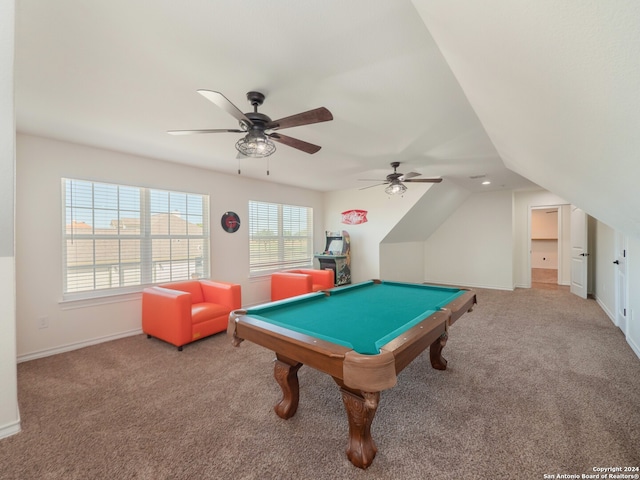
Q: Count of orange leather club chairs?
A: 2